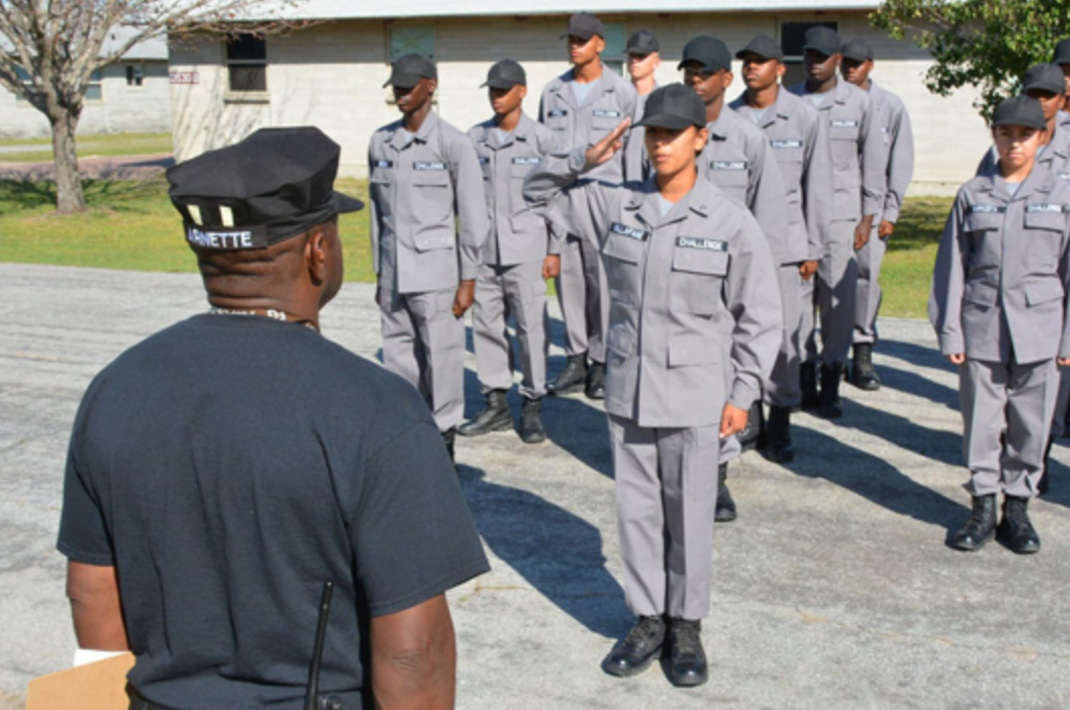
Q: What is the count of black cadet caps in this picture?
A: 12